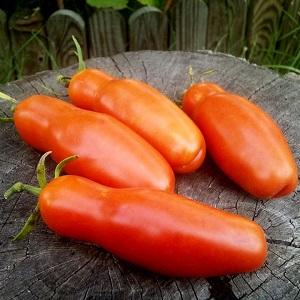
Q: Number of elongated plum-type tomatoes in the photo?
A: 4